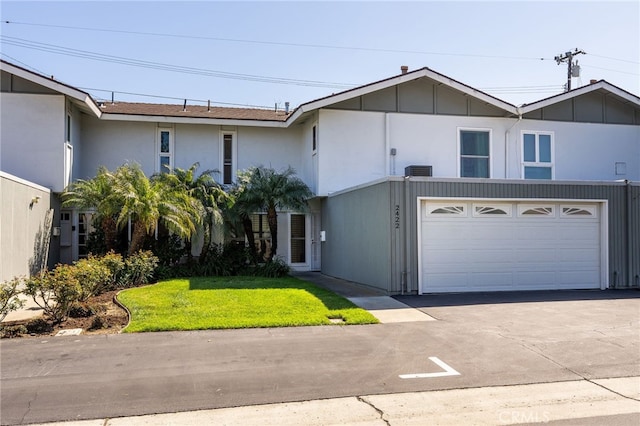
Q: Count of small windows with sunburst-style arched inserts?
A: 4